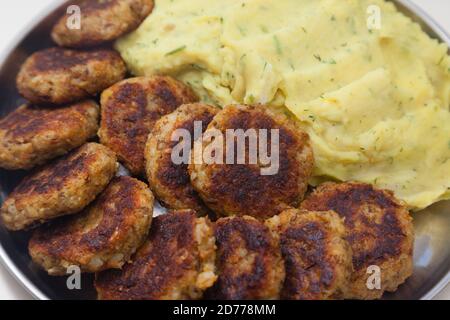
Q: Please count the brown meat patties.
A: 12